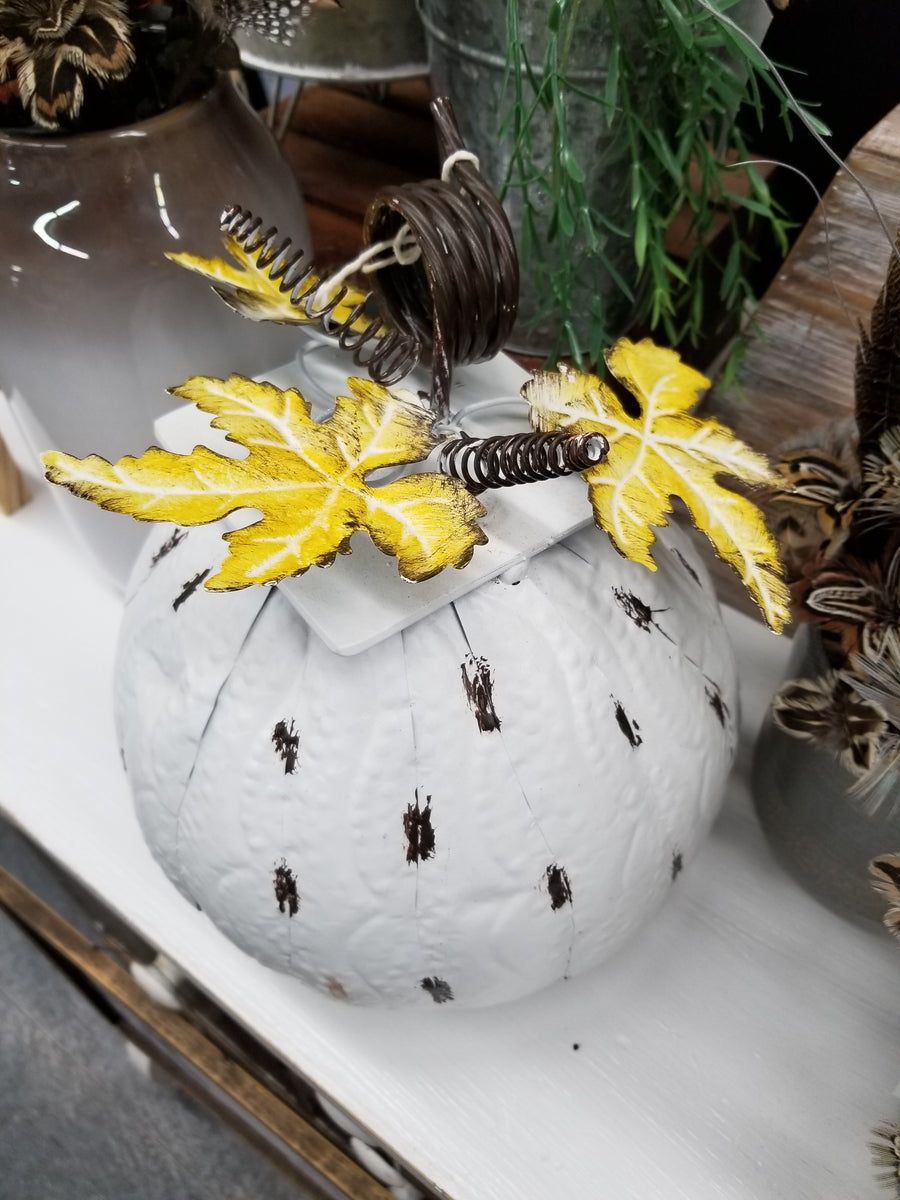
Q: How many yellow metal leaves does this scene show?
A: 3